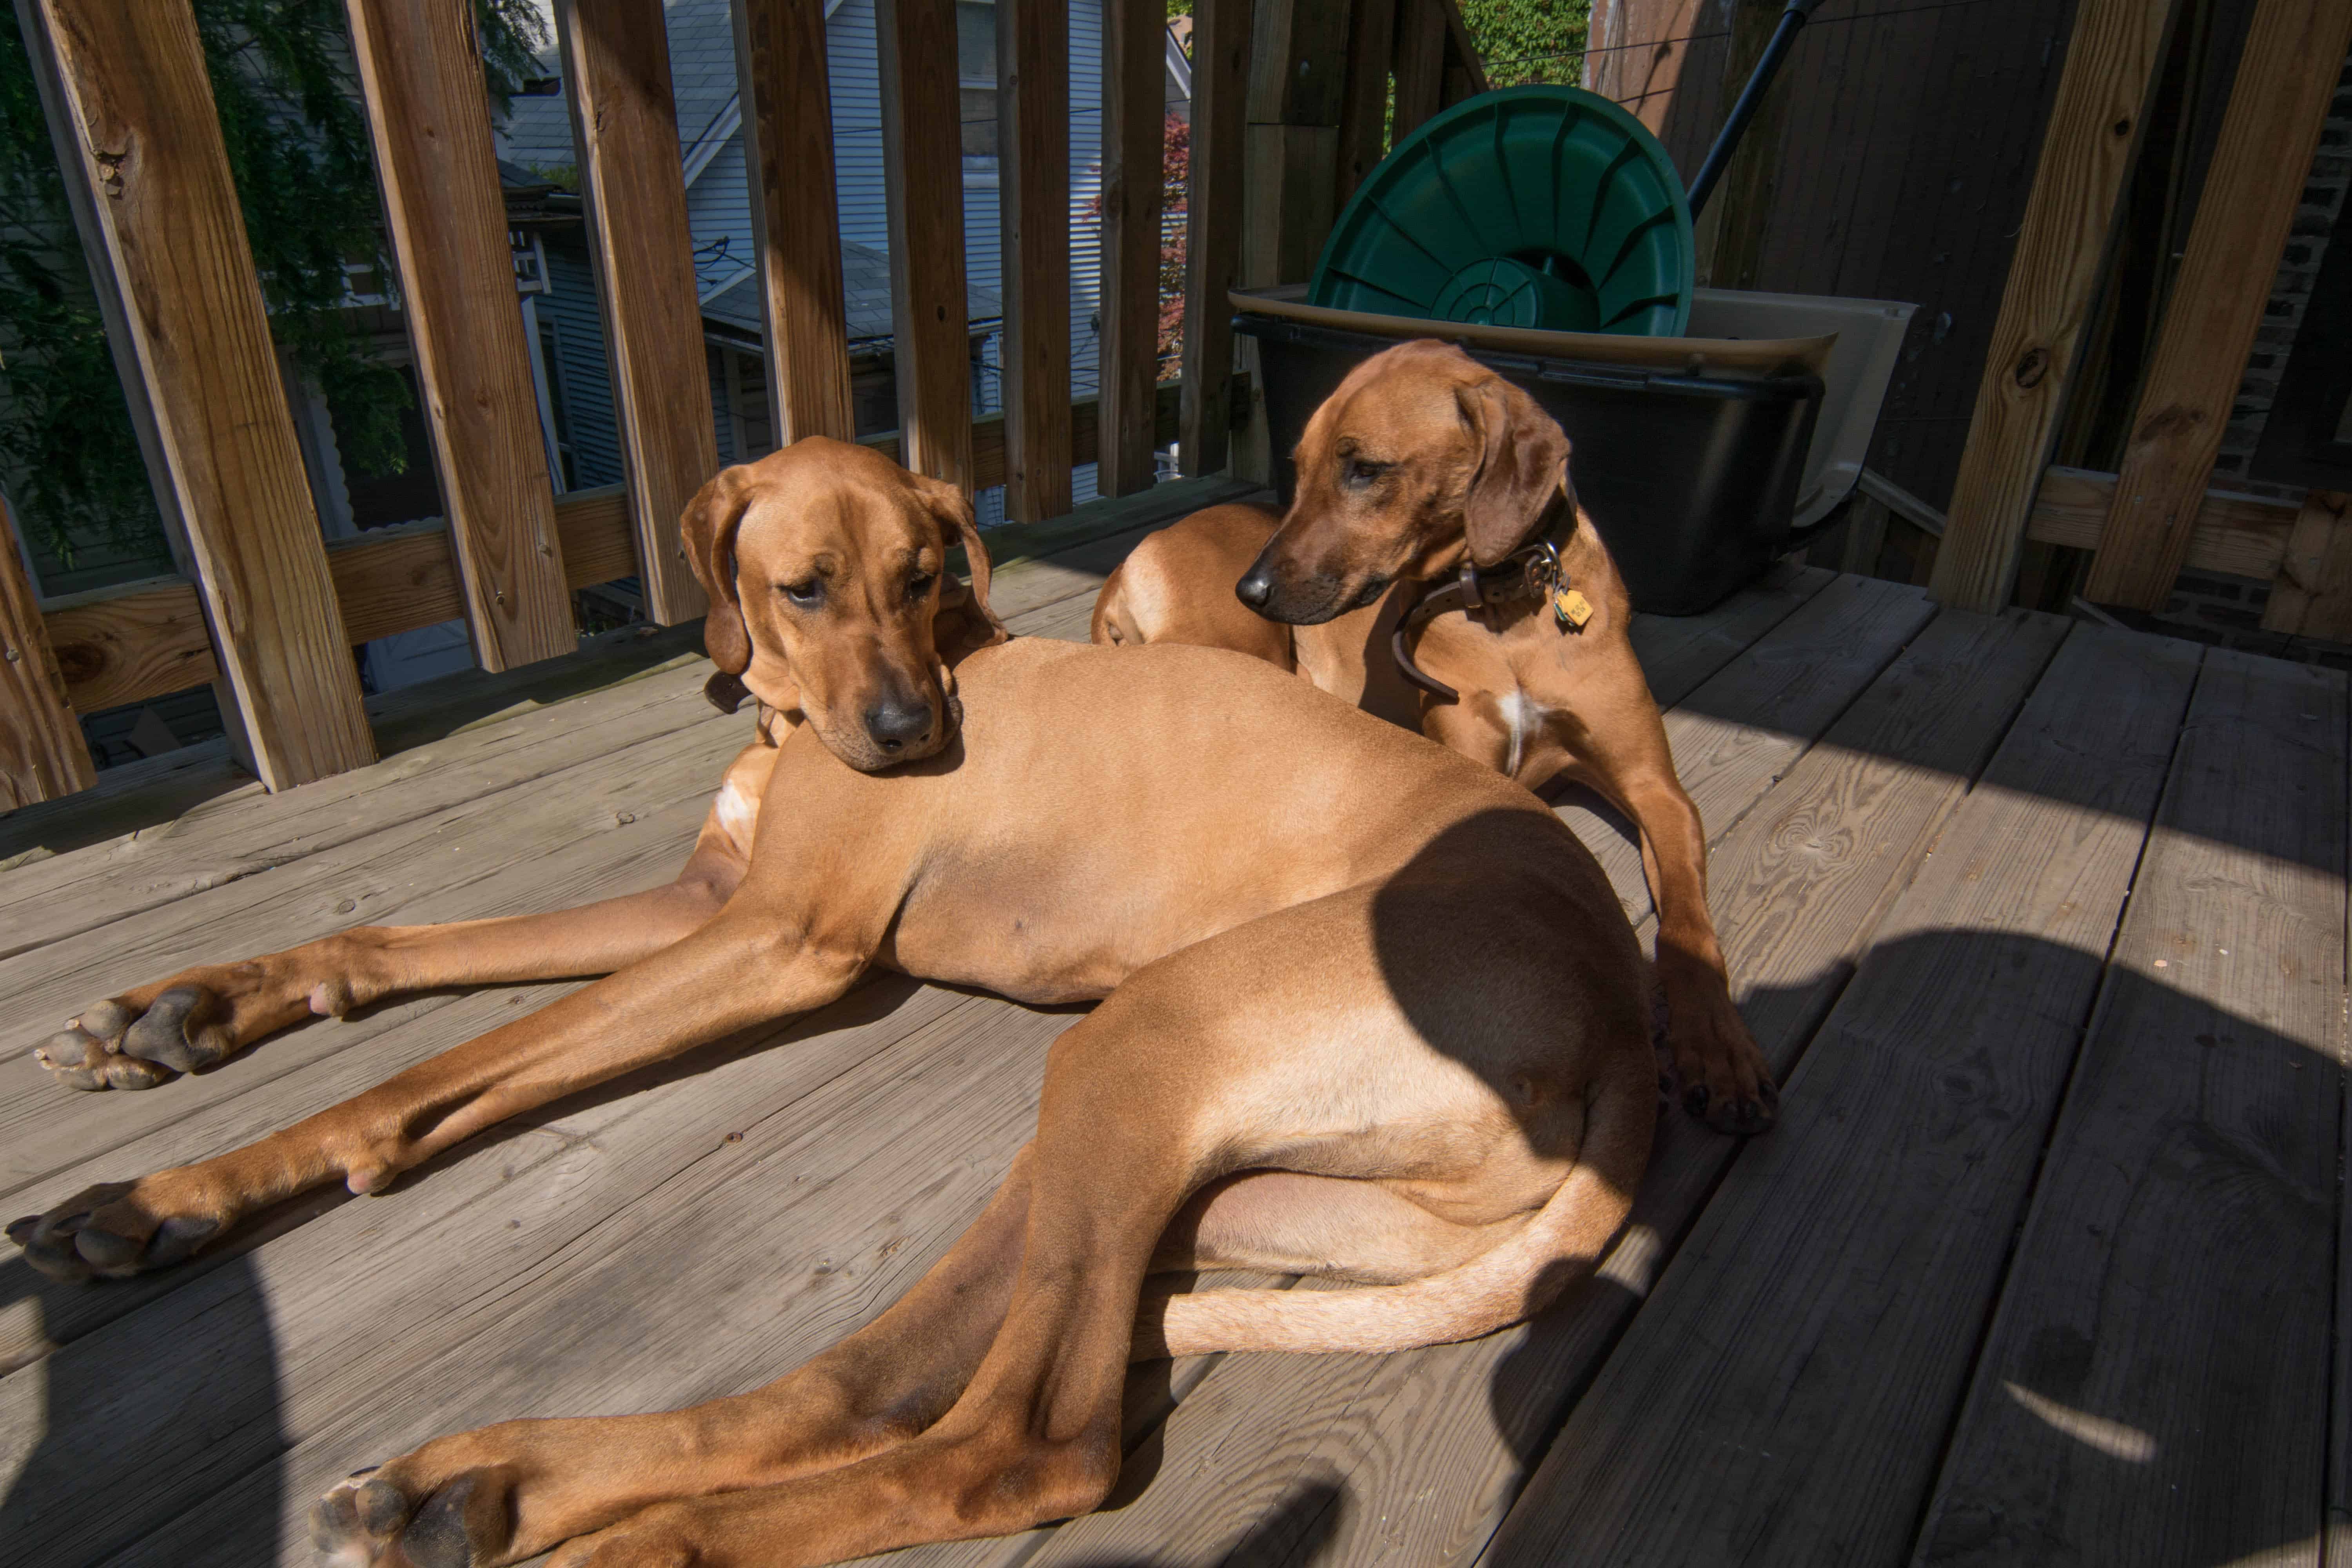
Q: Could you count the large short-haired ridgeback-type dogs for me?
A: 2